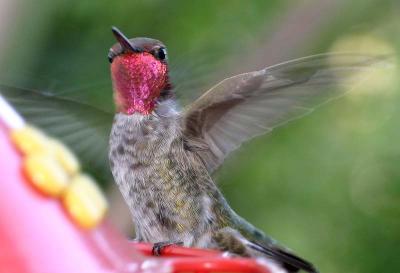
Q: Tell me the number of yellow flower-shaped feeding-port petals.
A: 4